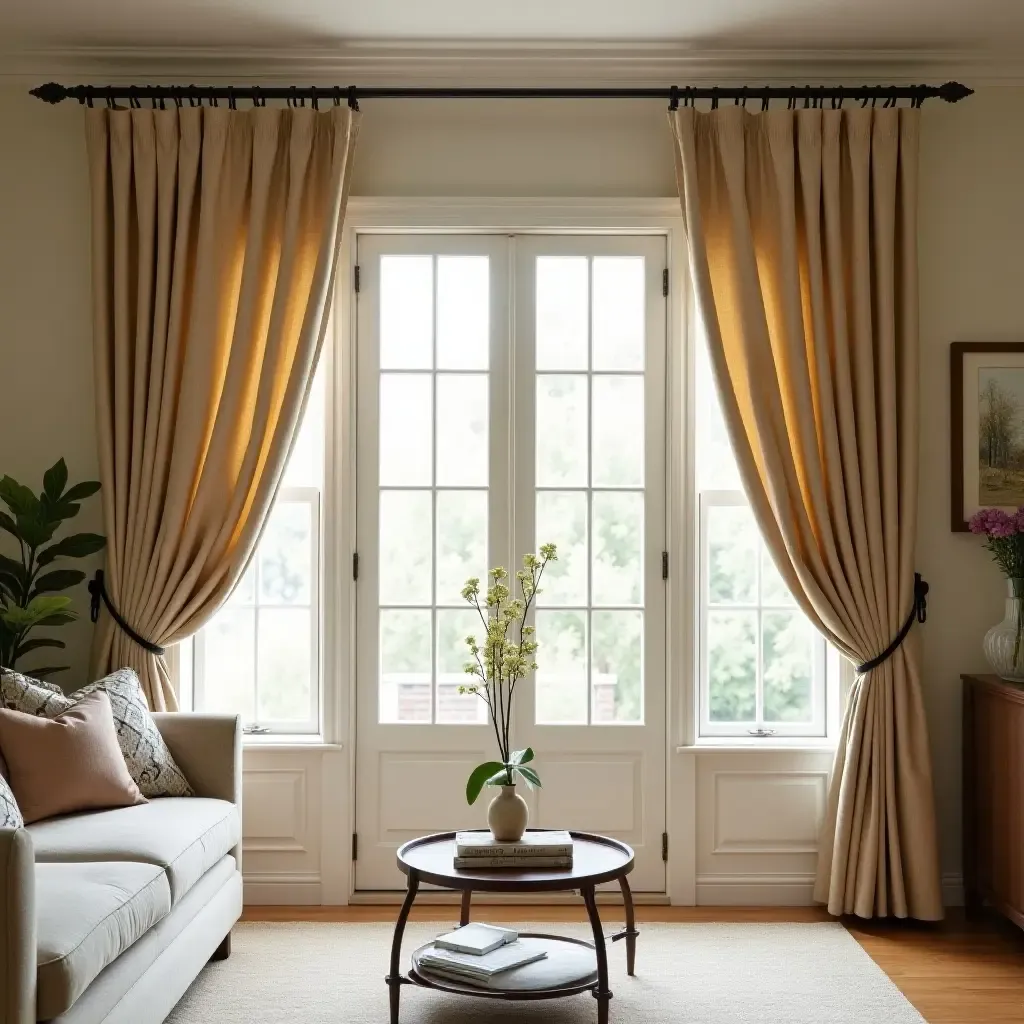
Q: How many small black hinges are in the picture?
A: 6